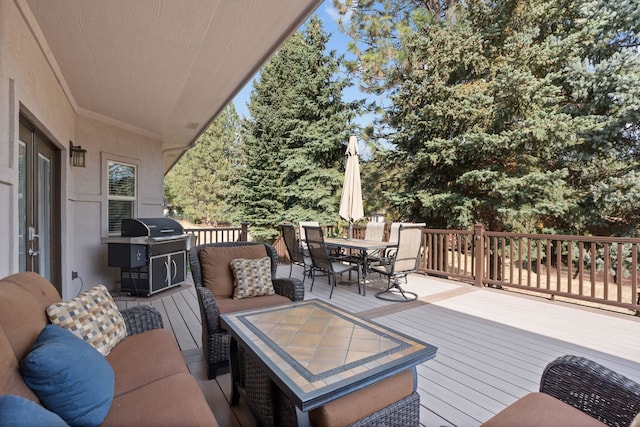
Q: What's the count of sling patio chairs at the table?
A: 6